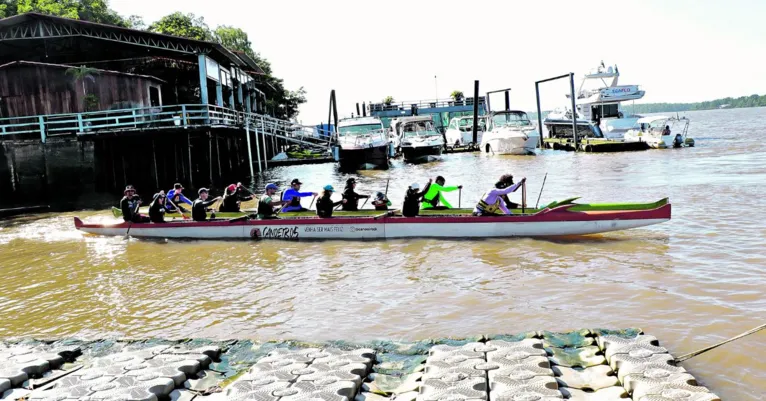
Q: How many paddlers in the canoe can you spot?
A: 14